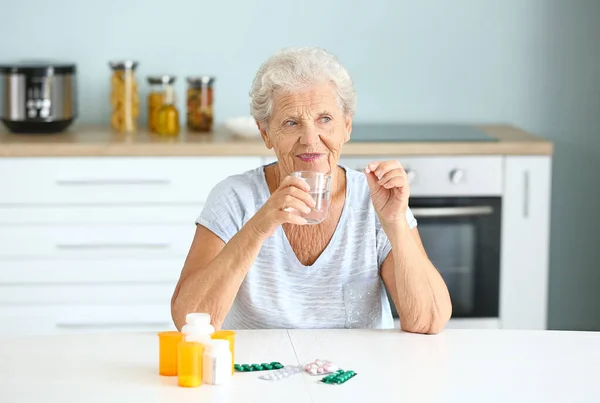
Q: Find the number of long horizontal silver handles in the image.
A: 4